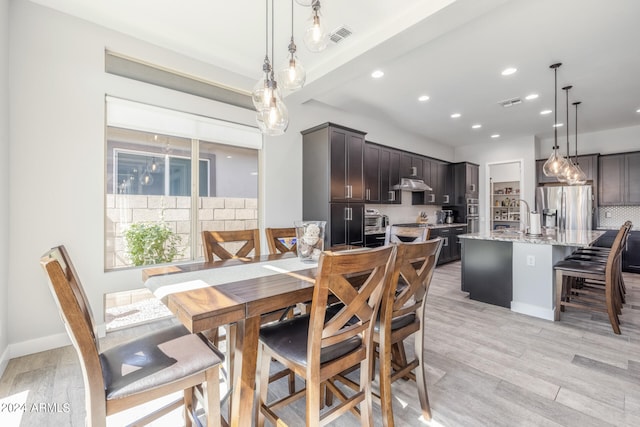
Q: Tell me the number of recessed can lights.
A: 10